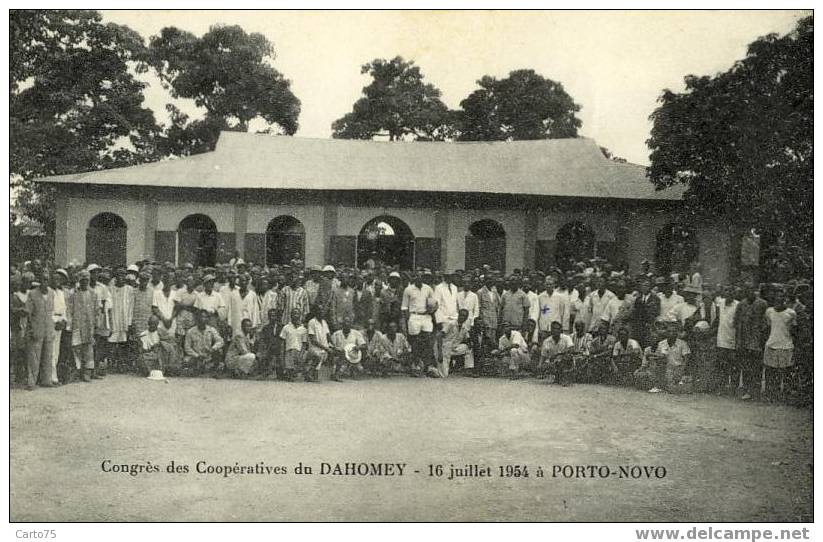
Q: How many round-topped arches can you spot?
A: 7